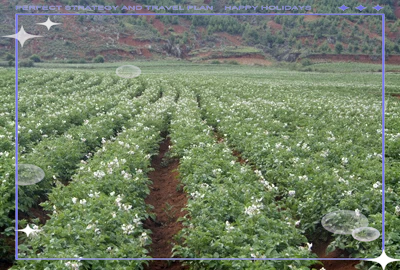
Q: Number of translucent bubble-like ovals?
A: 4